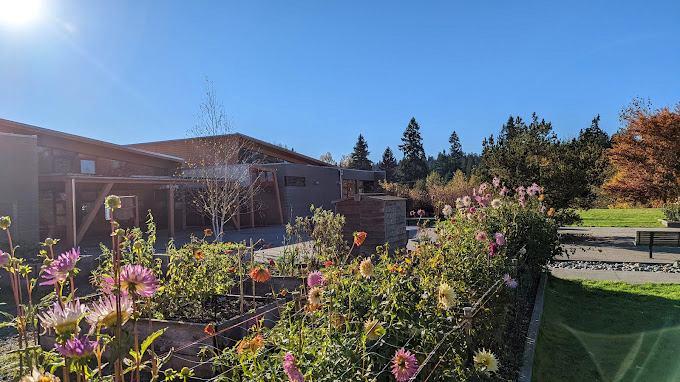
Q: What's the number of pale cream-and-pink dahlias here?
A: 2